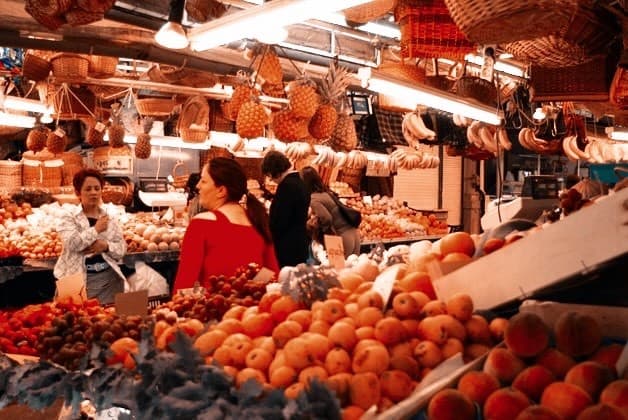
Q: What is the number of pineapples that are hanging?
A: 12